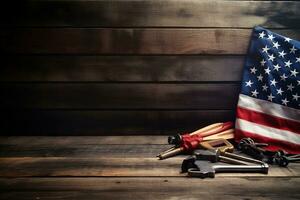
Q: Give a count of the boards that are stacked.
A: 5